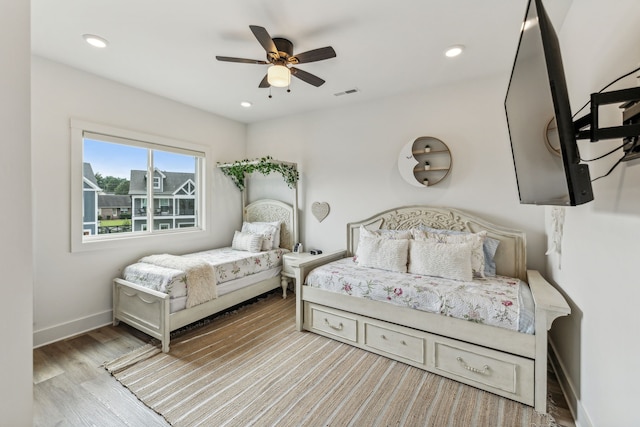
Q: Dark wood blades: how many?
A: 5